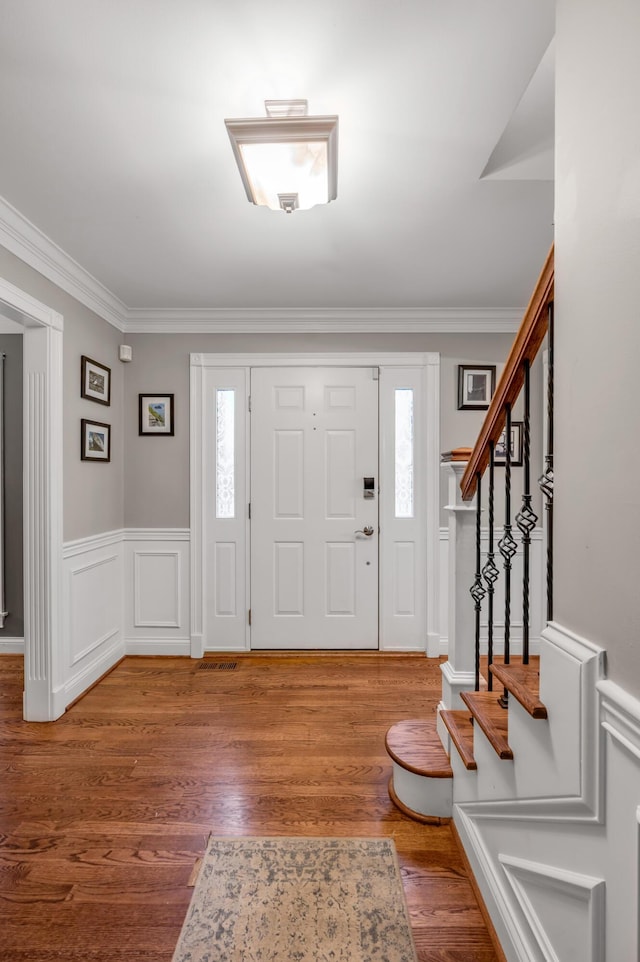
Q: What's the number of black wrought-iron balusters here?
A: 5